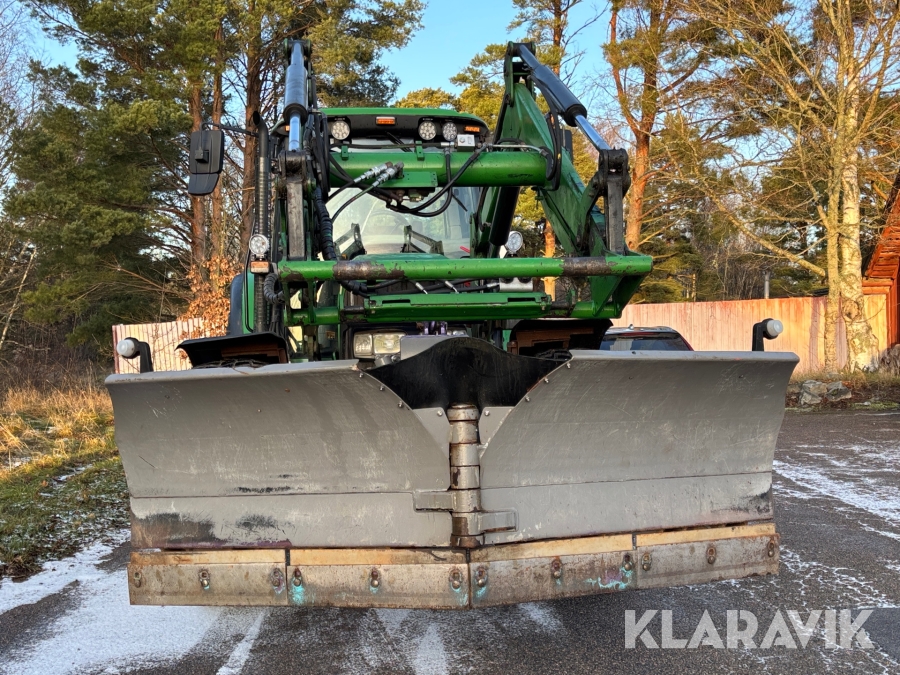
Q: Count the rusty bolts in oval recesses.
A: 12